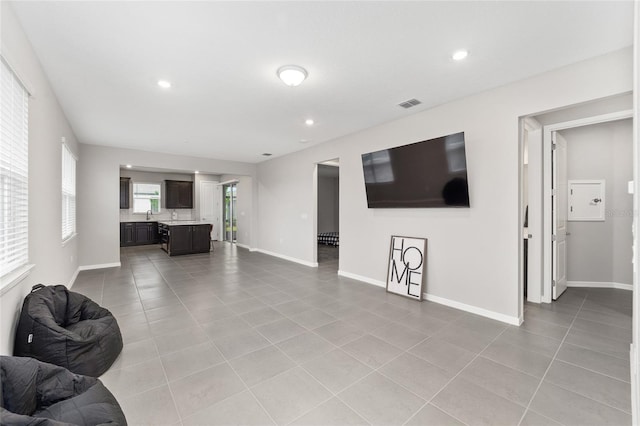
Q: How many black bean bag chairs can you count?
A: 2